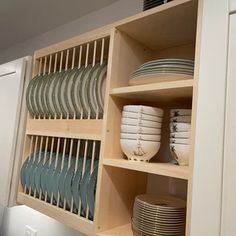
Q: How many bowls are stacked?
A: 12